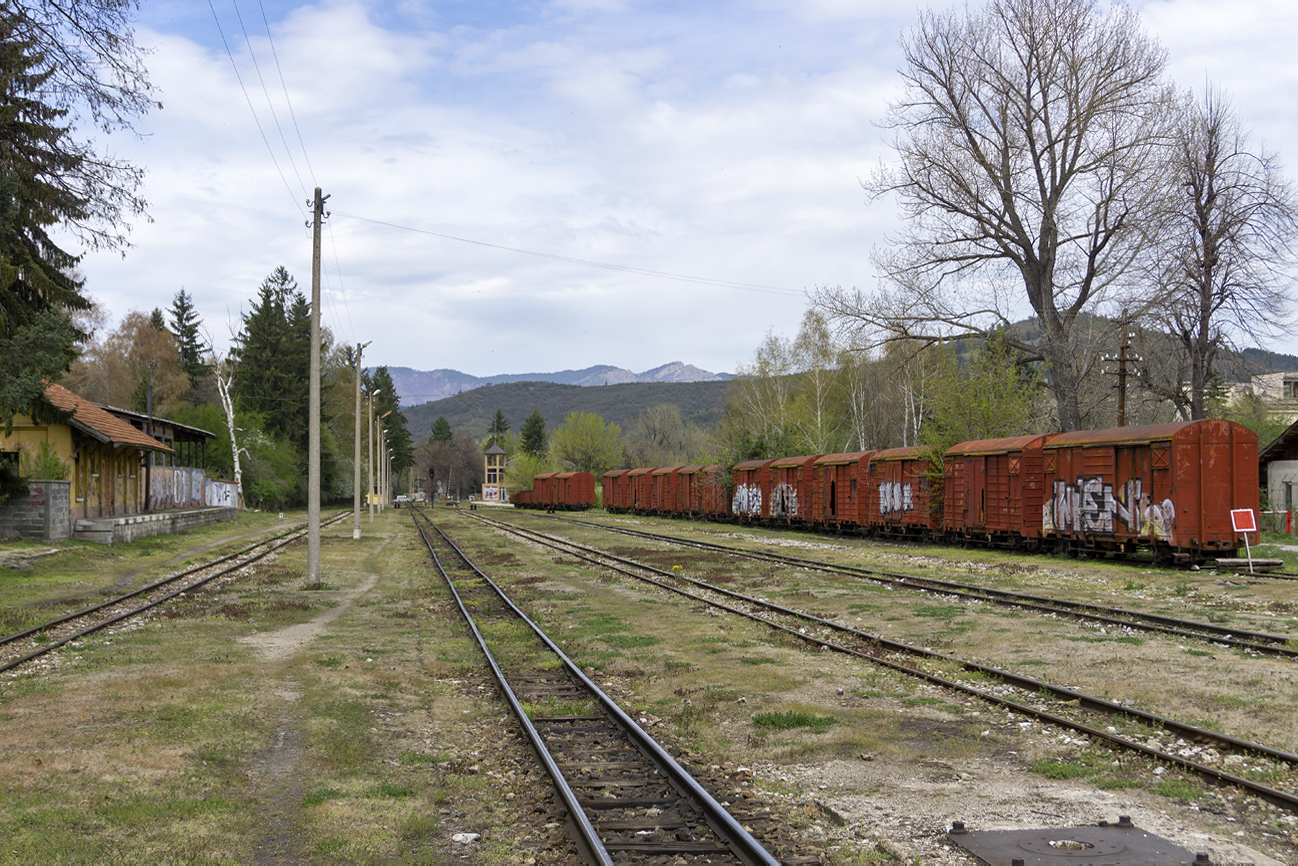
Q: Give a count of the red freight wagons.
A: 14